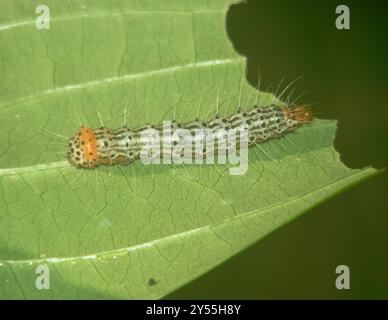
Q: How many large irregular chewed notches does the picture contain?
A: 3